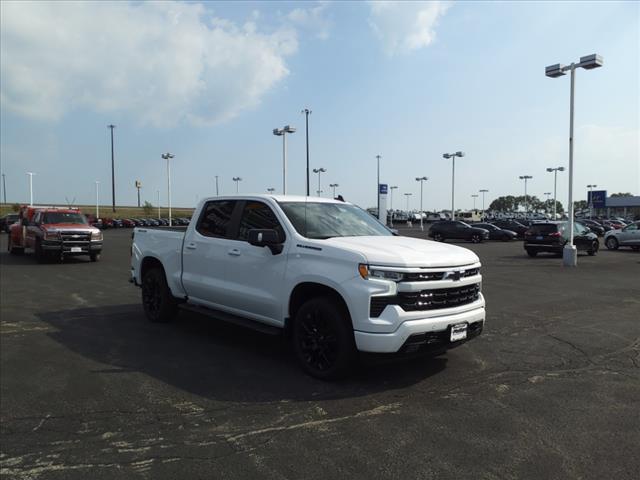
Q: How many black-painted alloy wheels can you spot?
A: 2